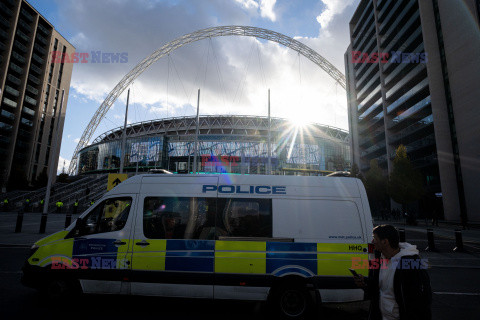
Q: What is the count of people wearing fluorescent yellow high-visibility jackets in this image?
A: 6